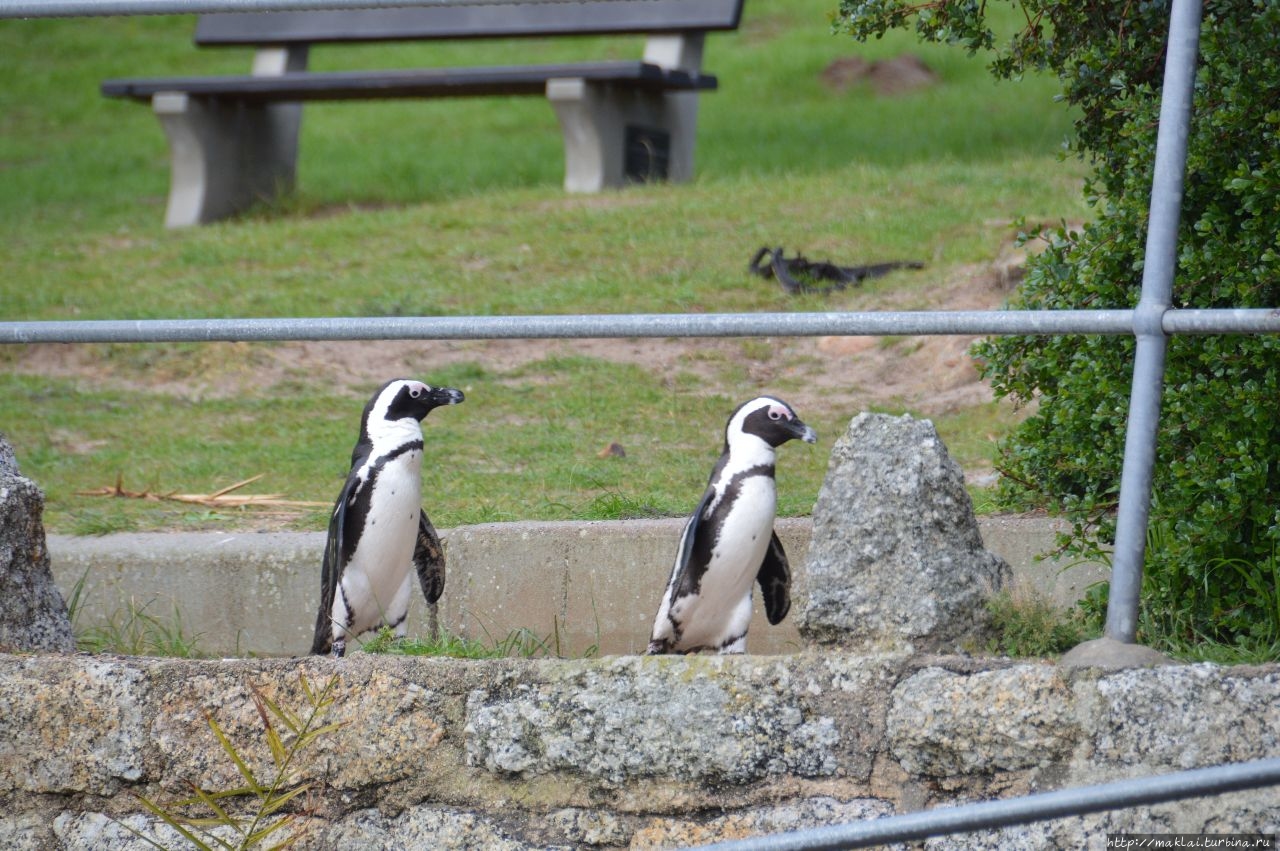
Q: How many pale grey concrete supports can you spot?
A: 2